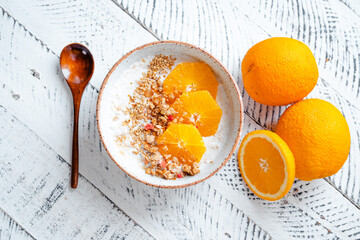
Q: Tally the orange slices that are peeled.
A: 3